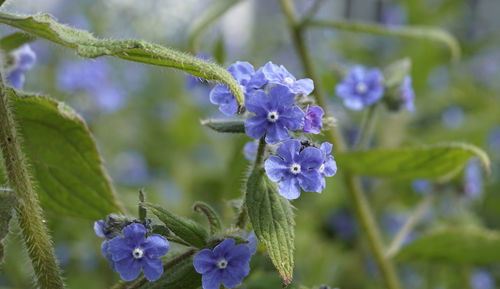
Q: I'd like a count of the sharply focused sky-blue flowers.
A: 7